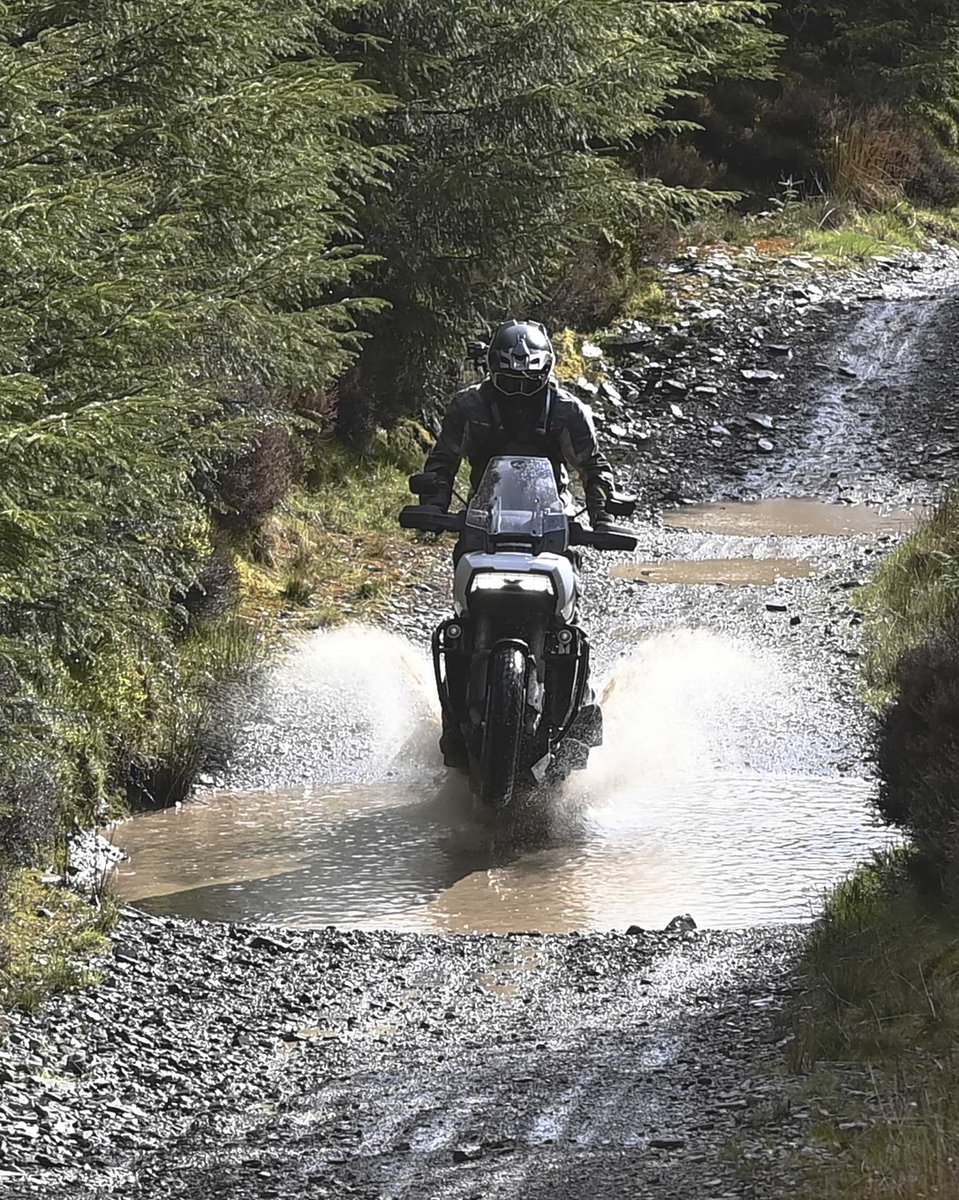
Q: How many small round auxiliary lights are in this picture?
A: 2